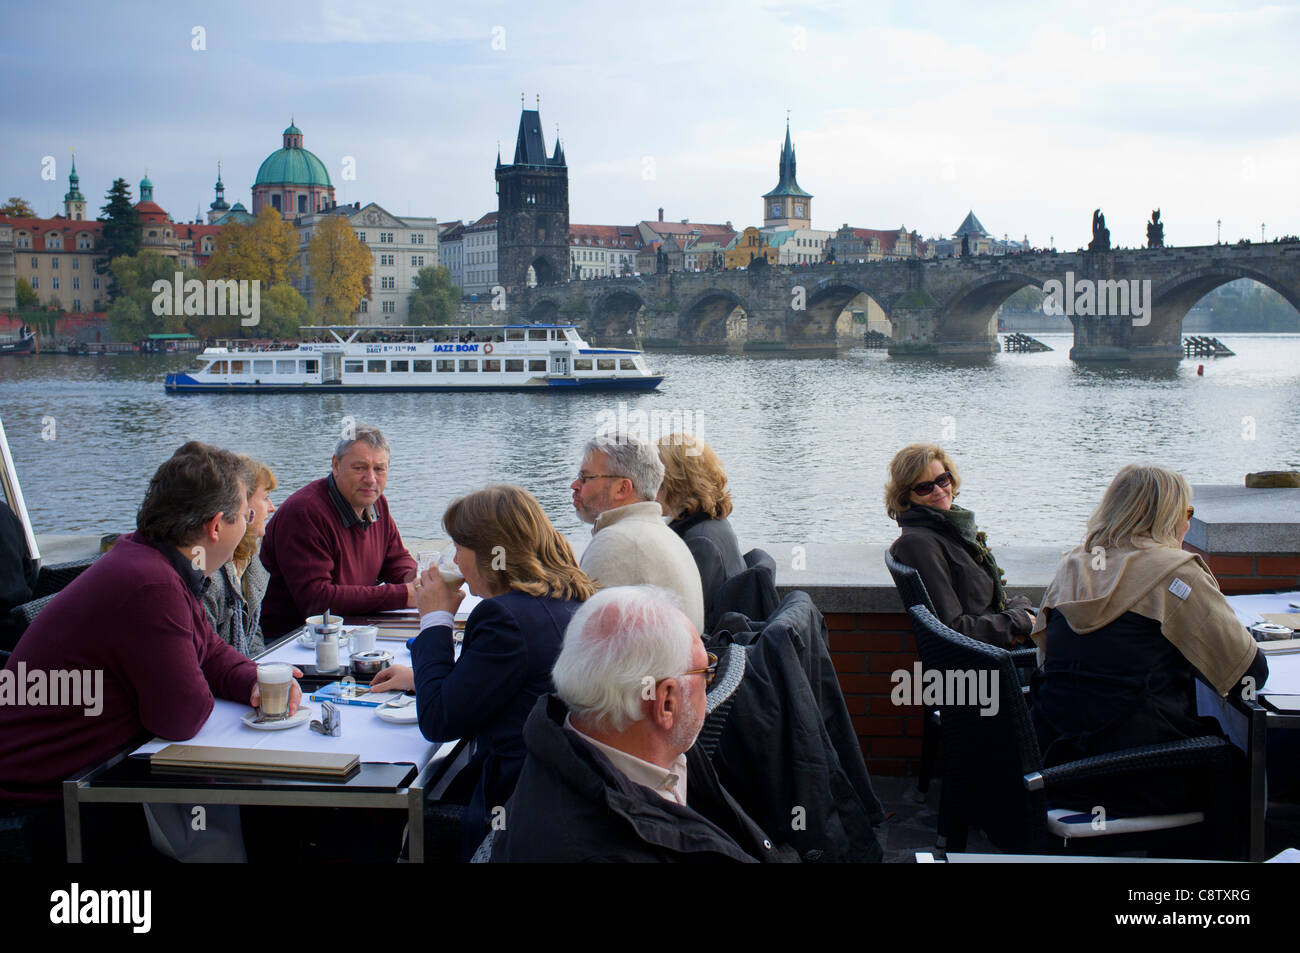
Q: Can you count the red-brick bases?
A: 2